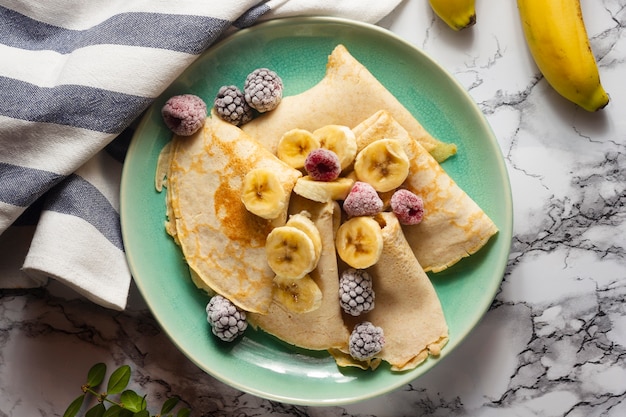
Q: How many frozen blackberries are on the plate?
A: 5